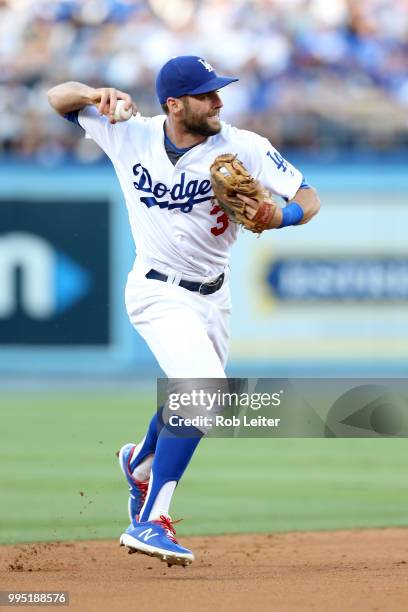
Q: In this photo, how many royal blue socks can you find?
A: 2